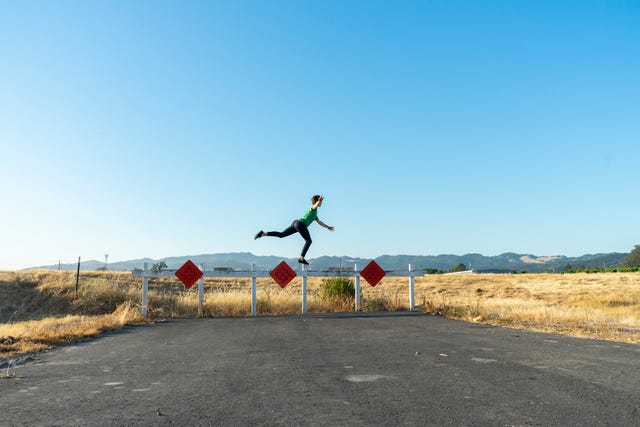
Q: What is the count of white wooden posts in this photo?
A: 6